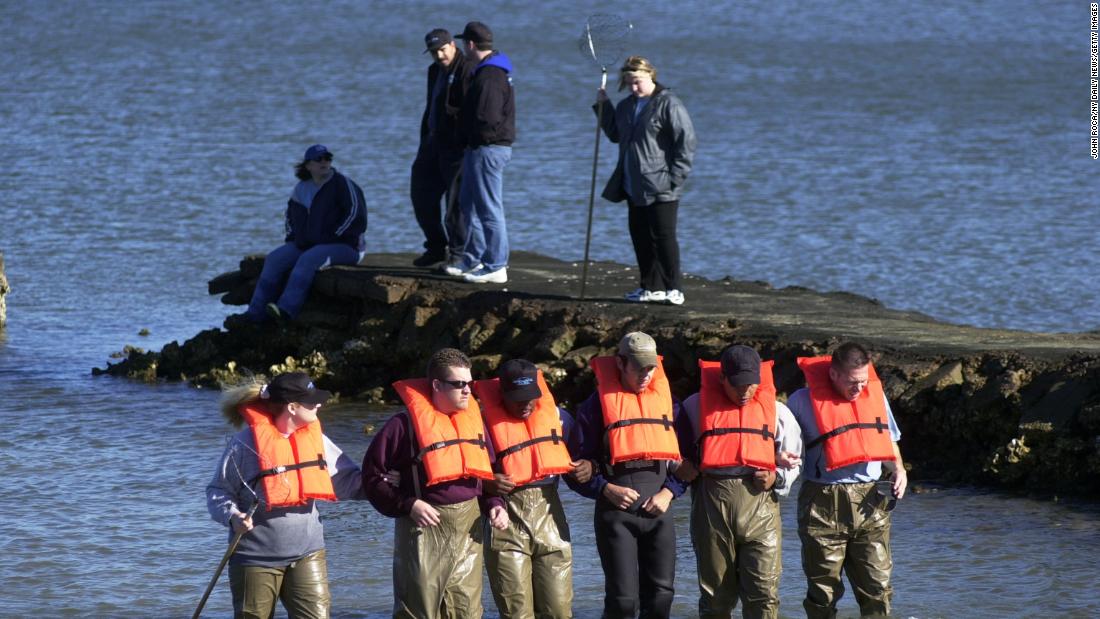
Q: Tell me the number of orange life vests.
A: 6